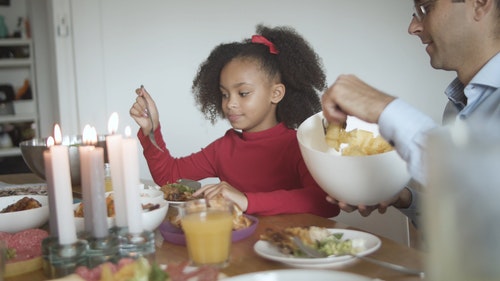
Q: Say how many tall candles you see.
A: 6